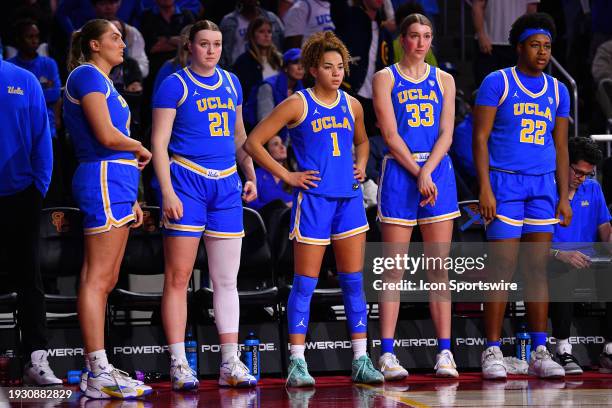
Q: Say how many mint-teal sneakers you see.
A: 2